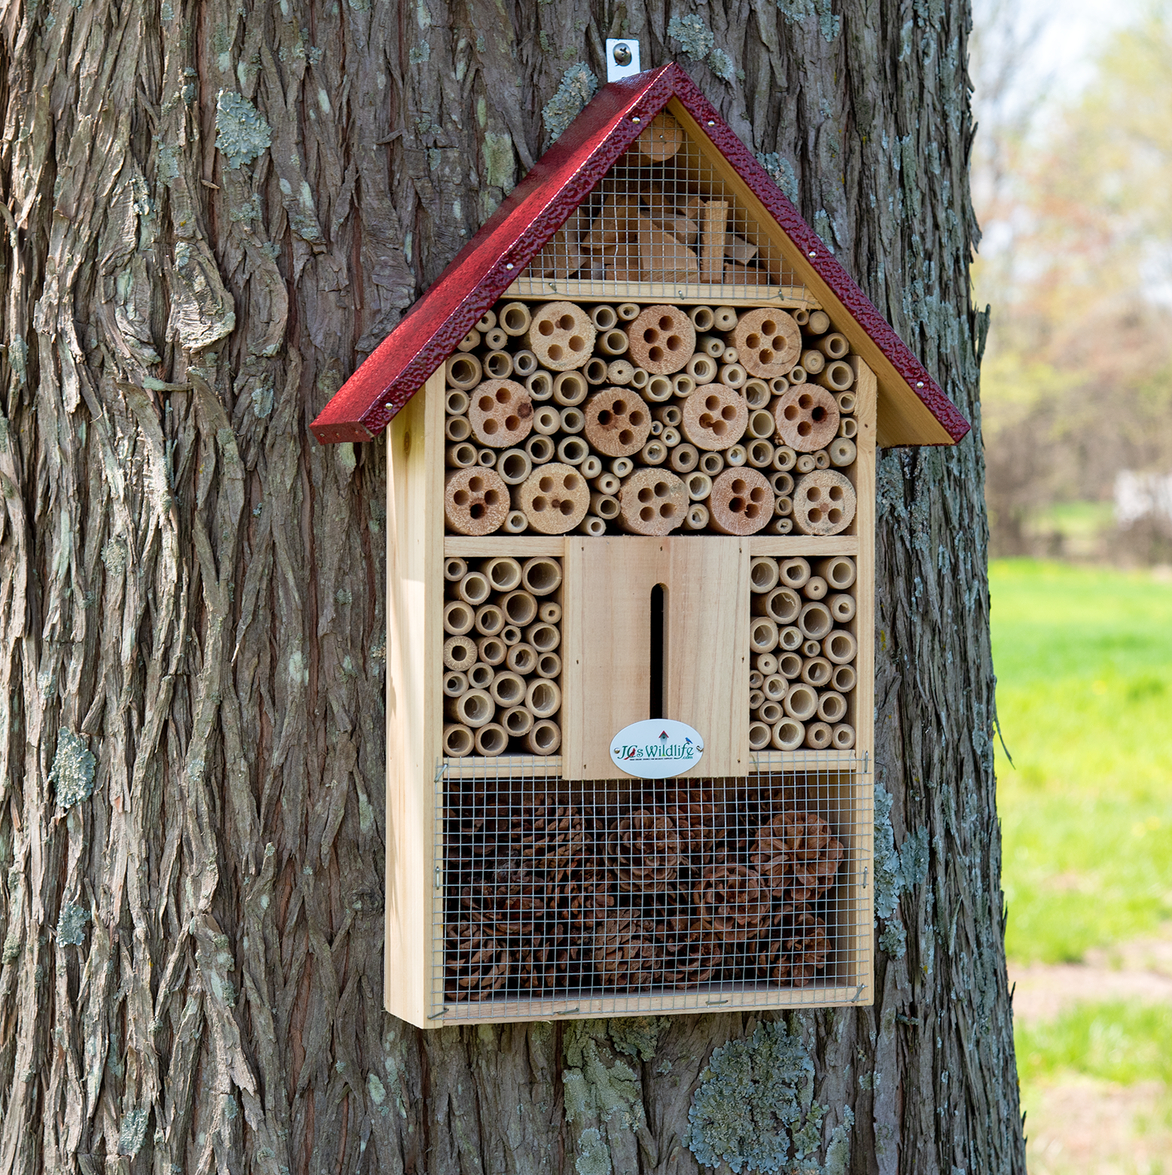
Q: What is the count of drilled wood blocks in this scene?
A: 12